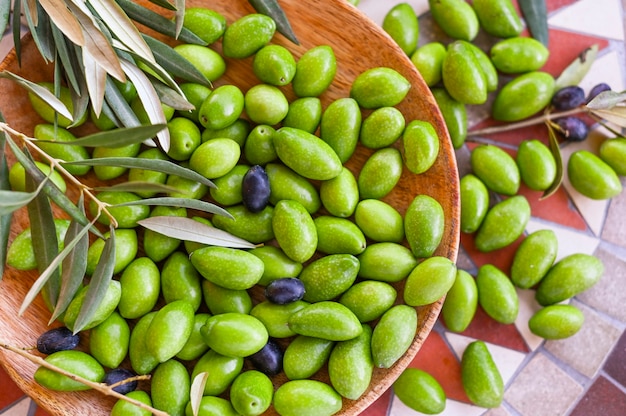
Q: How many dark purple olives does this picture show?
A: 8